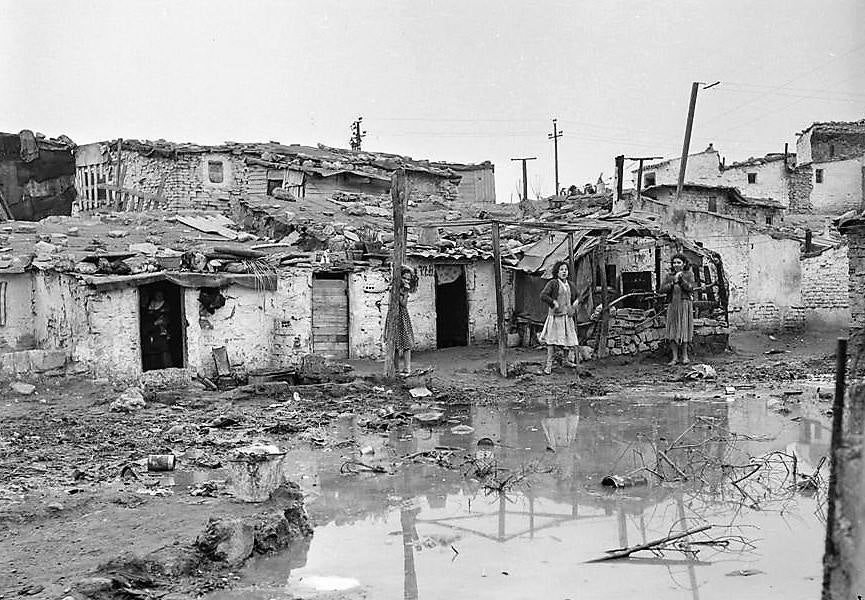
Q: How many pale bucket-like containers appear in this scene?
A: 1